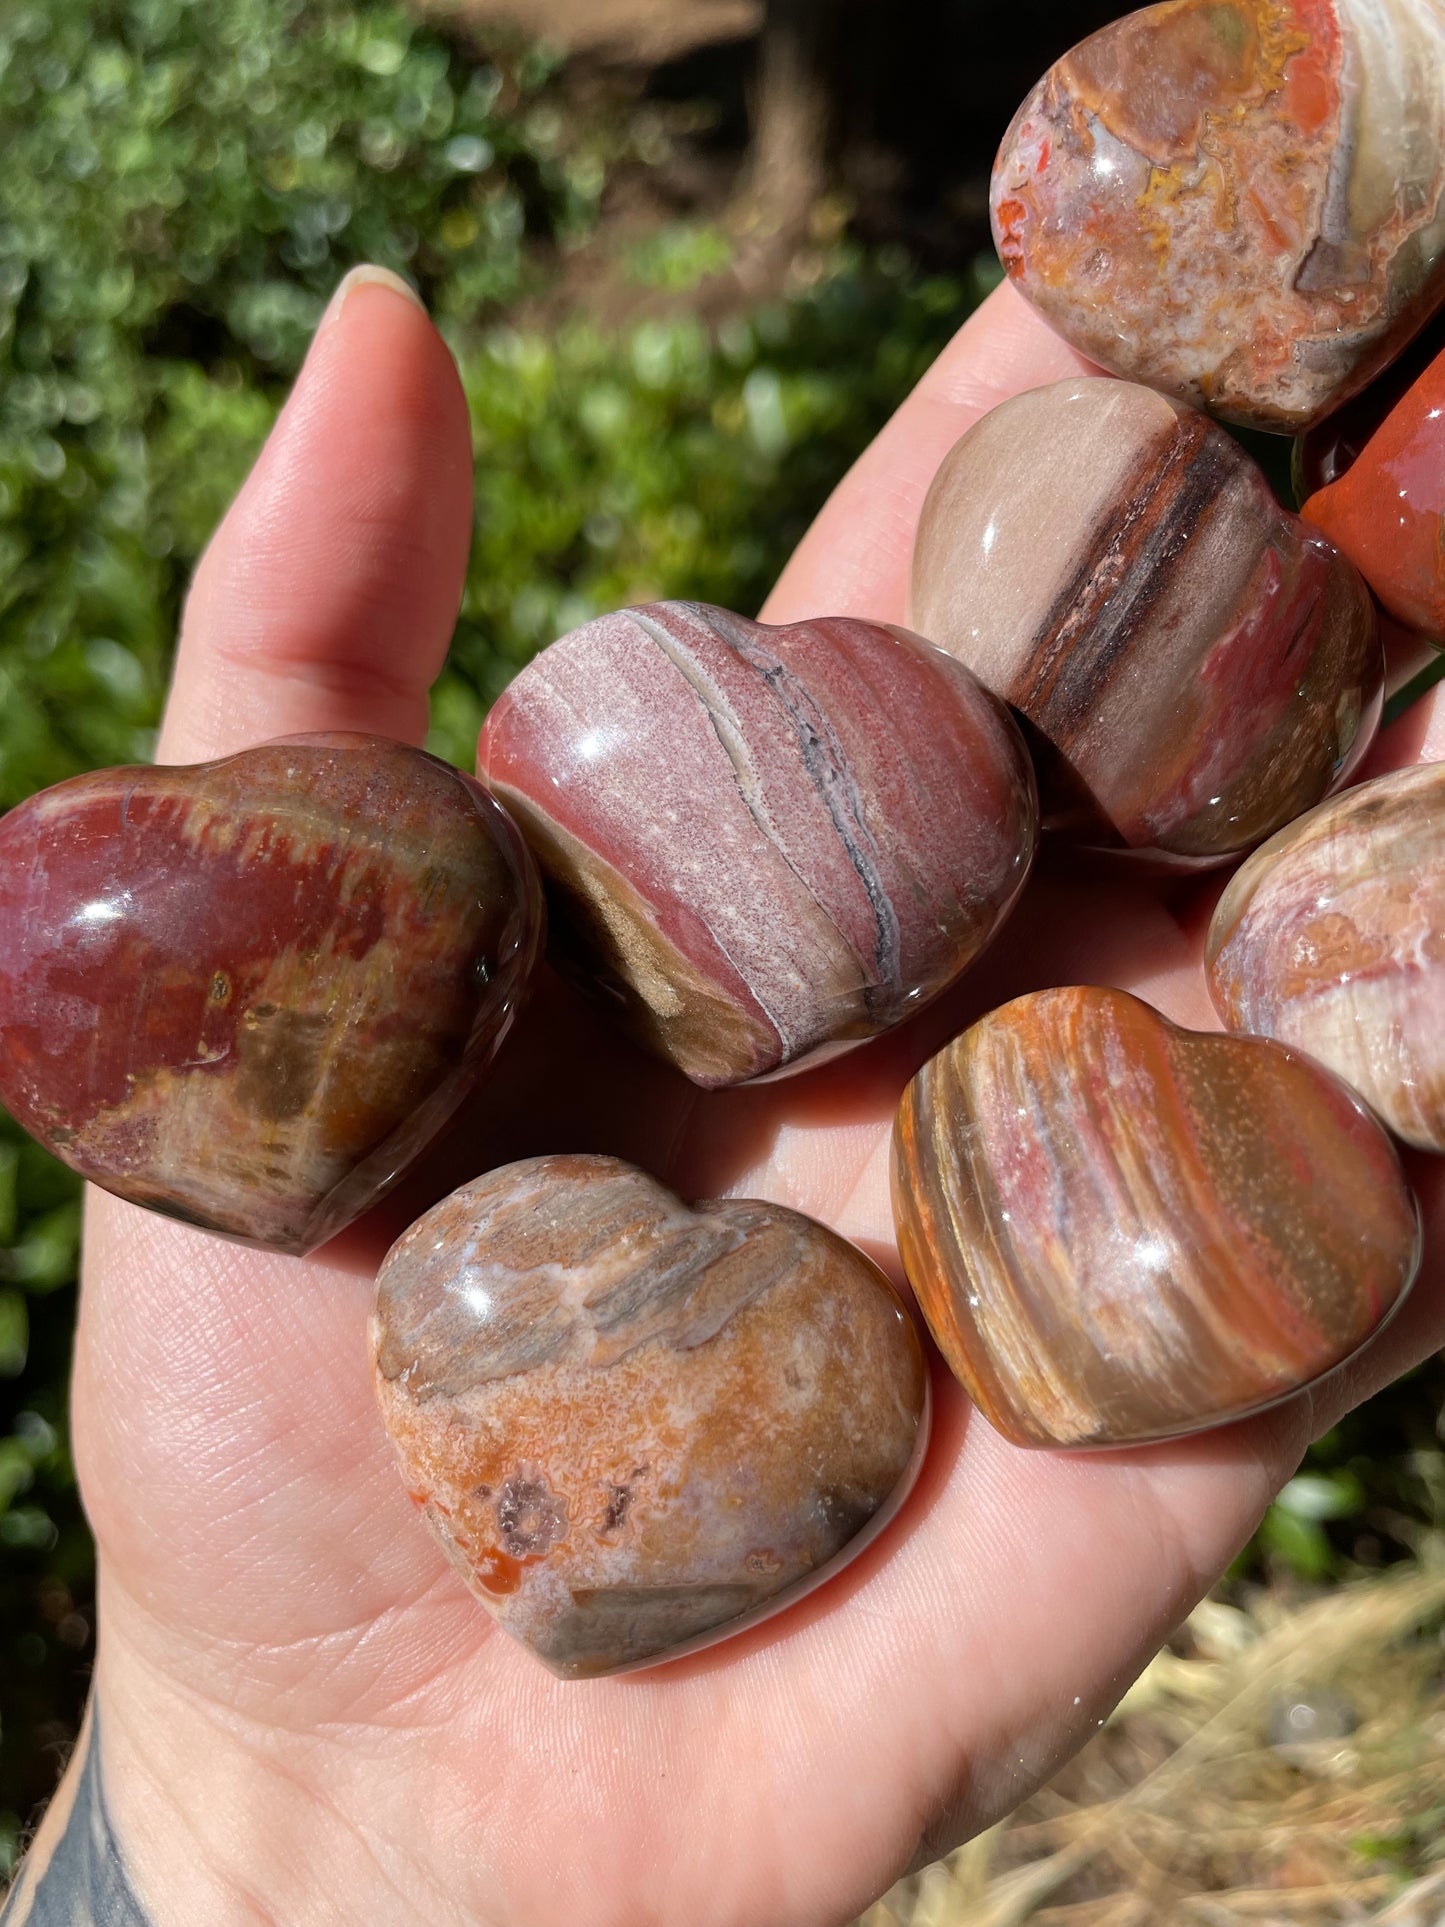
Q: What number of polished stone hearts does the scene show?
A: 8